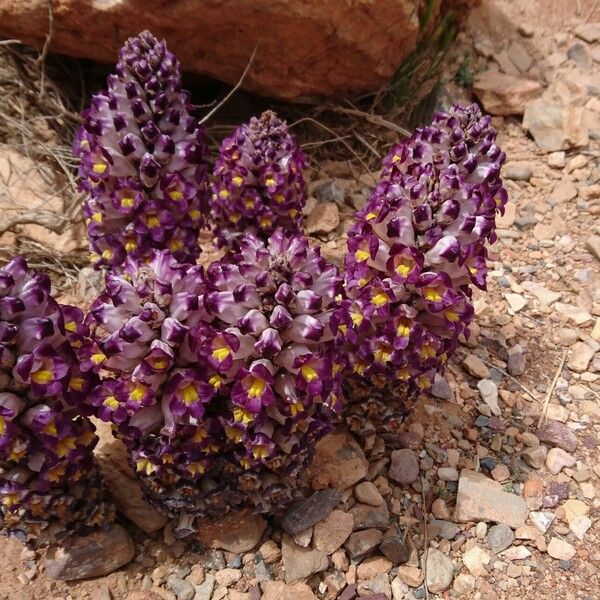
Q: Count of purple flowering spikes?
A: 6